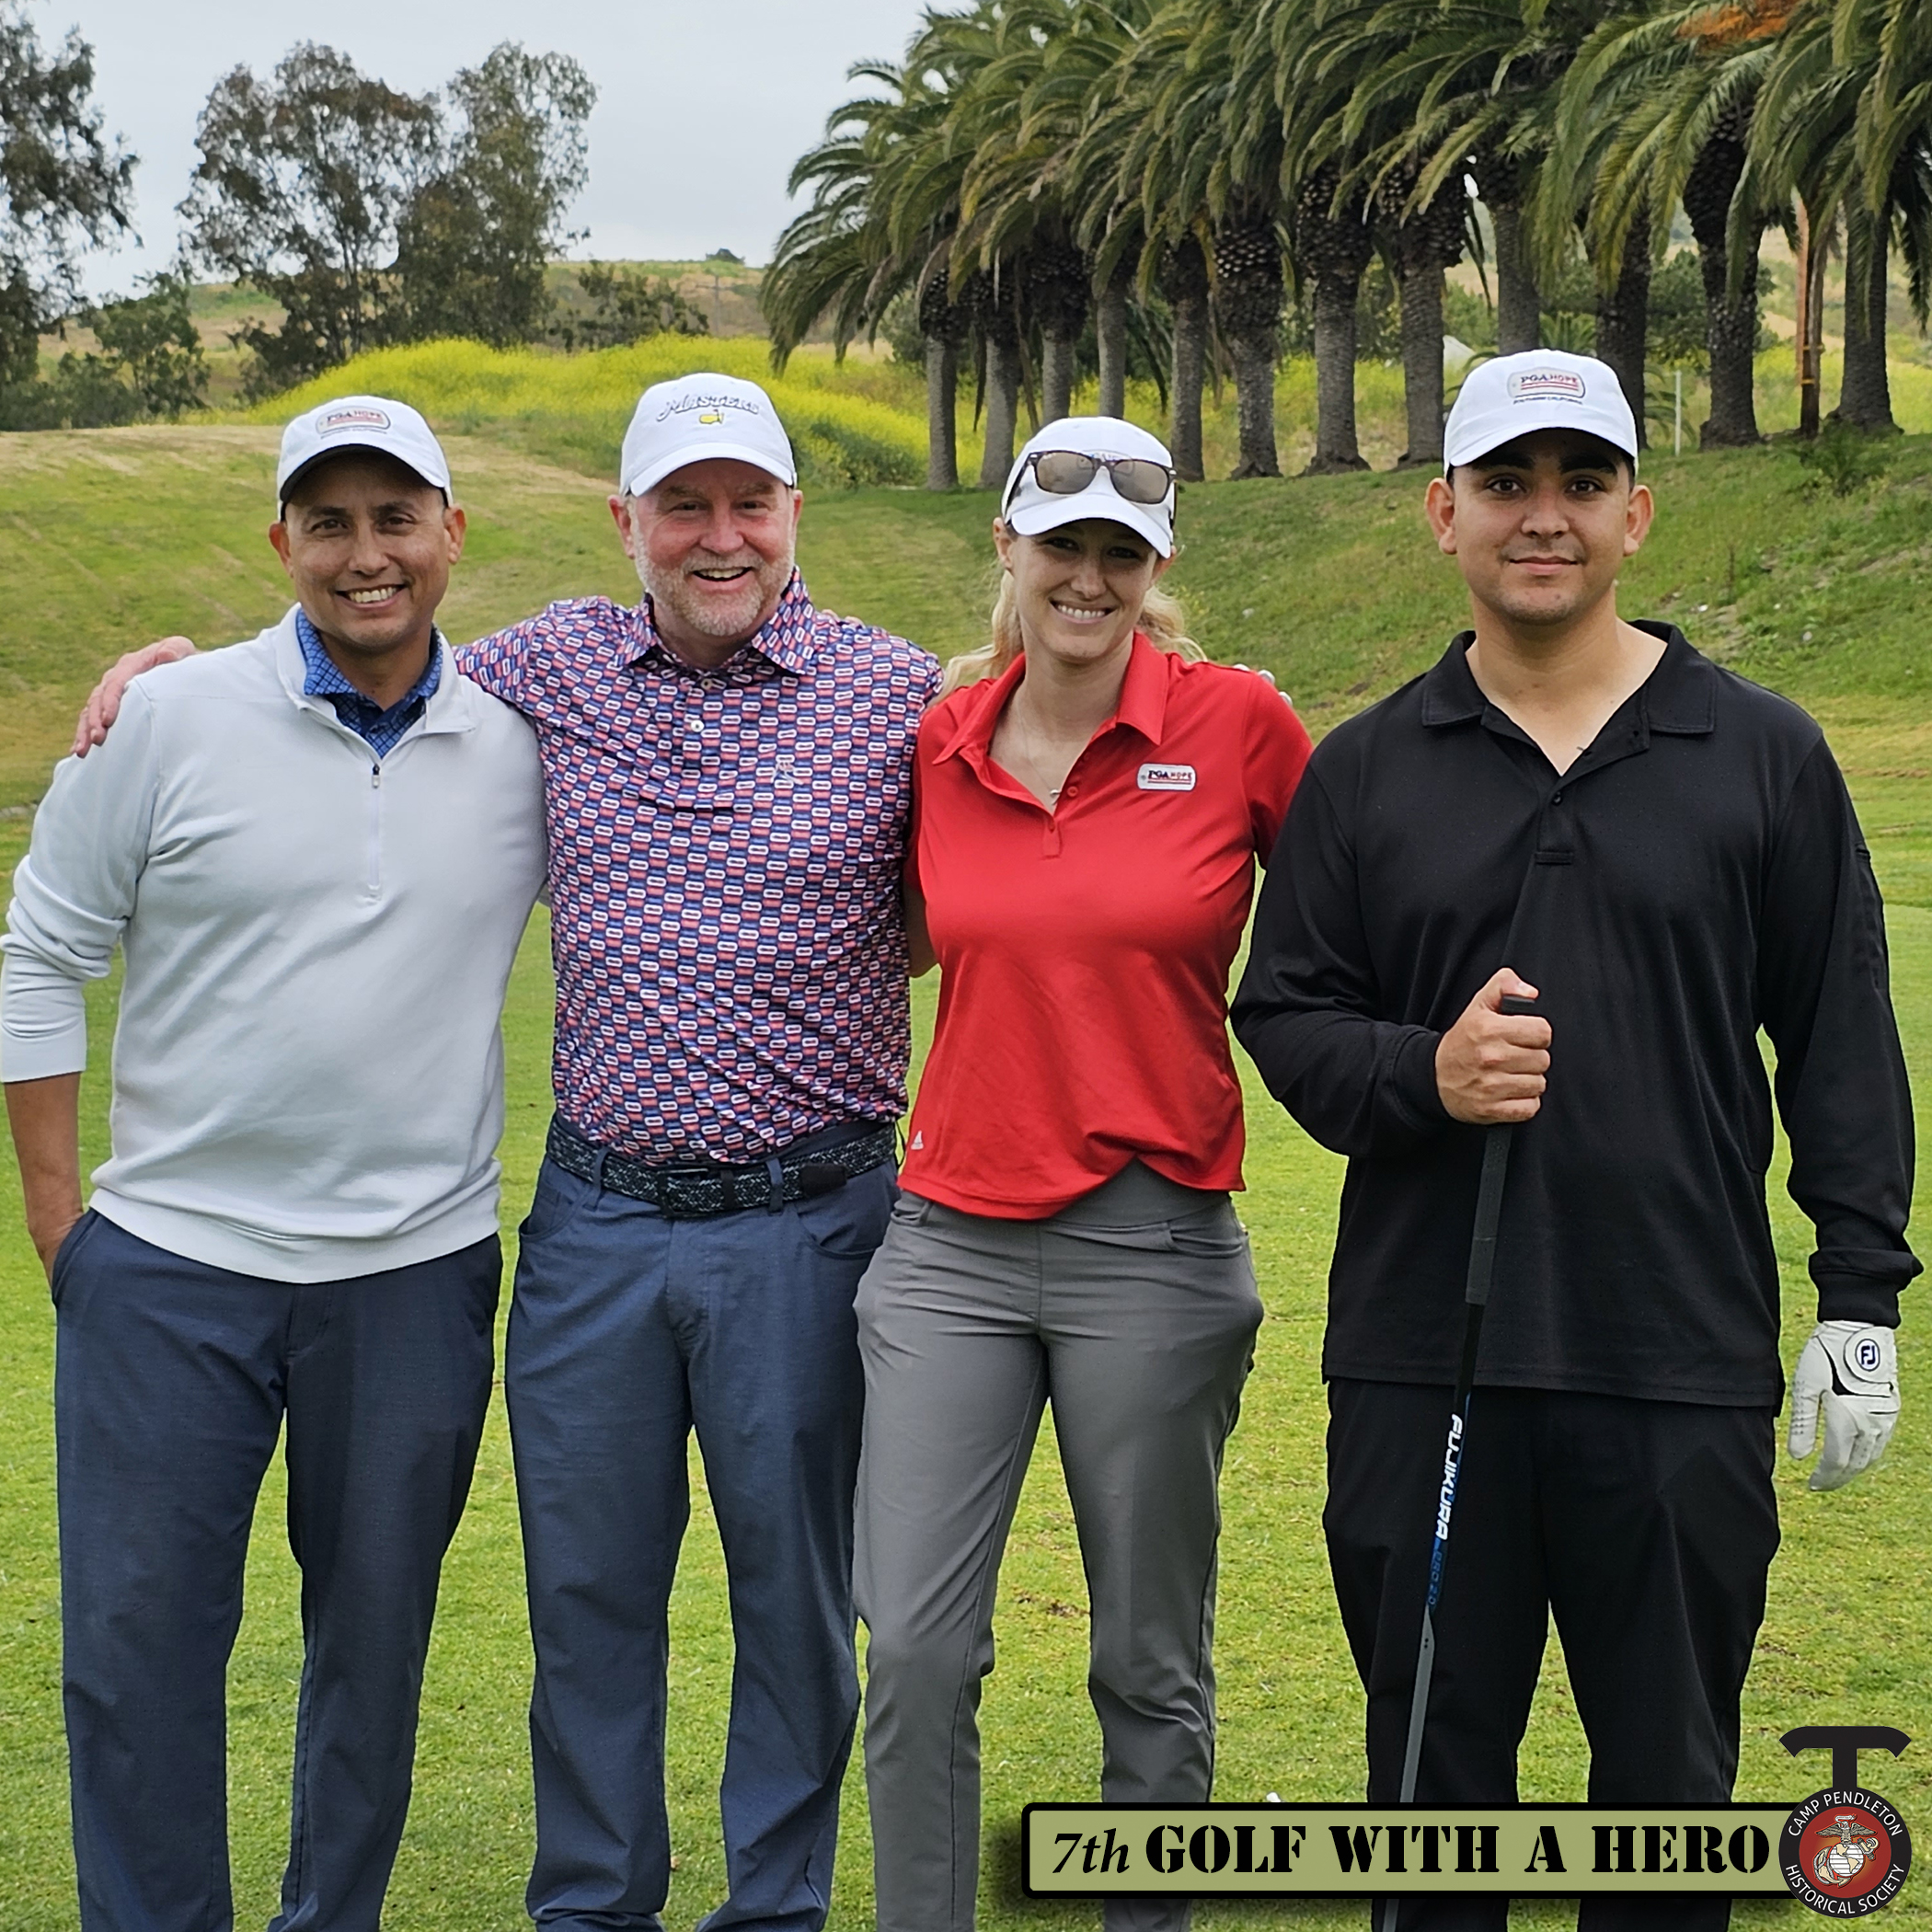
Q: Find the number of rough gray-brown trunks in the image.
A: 12